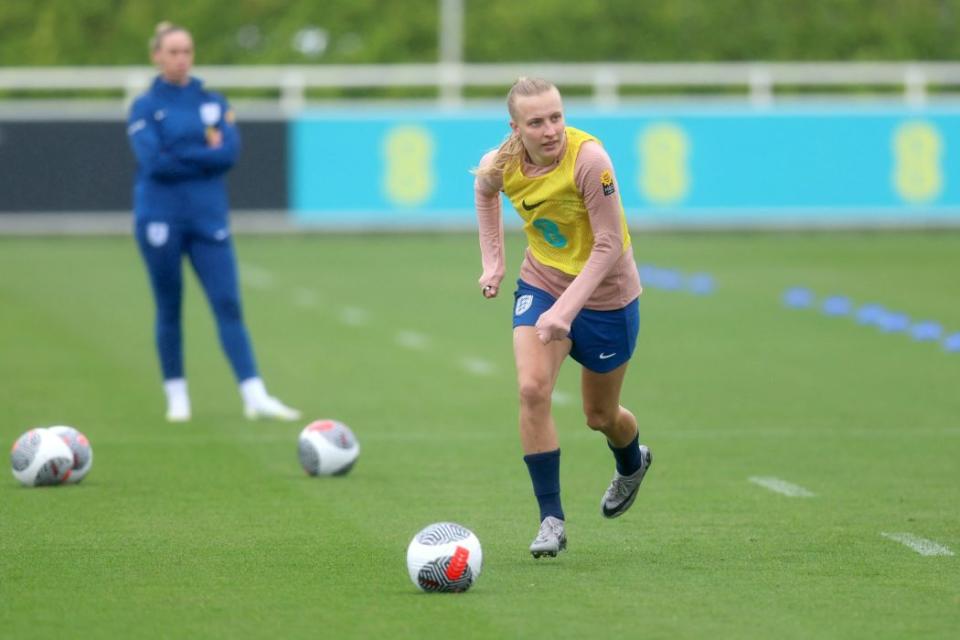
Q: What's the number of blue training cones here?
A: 9